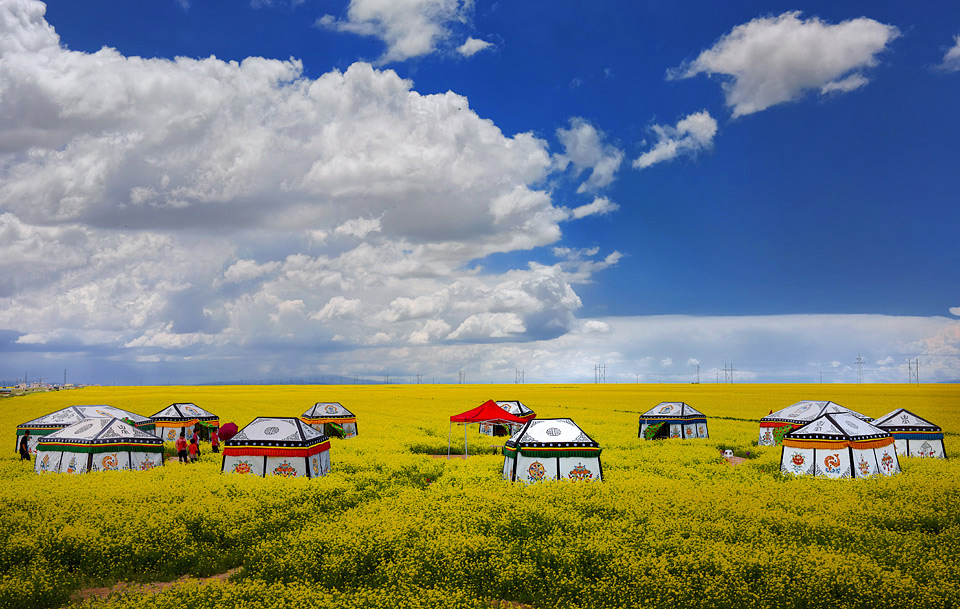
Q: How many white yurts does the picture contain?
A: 11